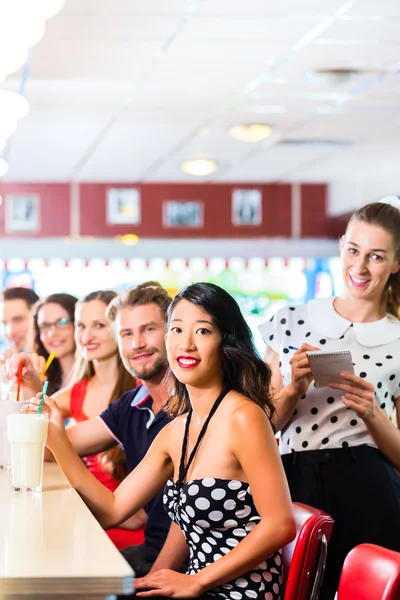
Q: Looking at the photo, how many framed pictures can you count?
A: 4